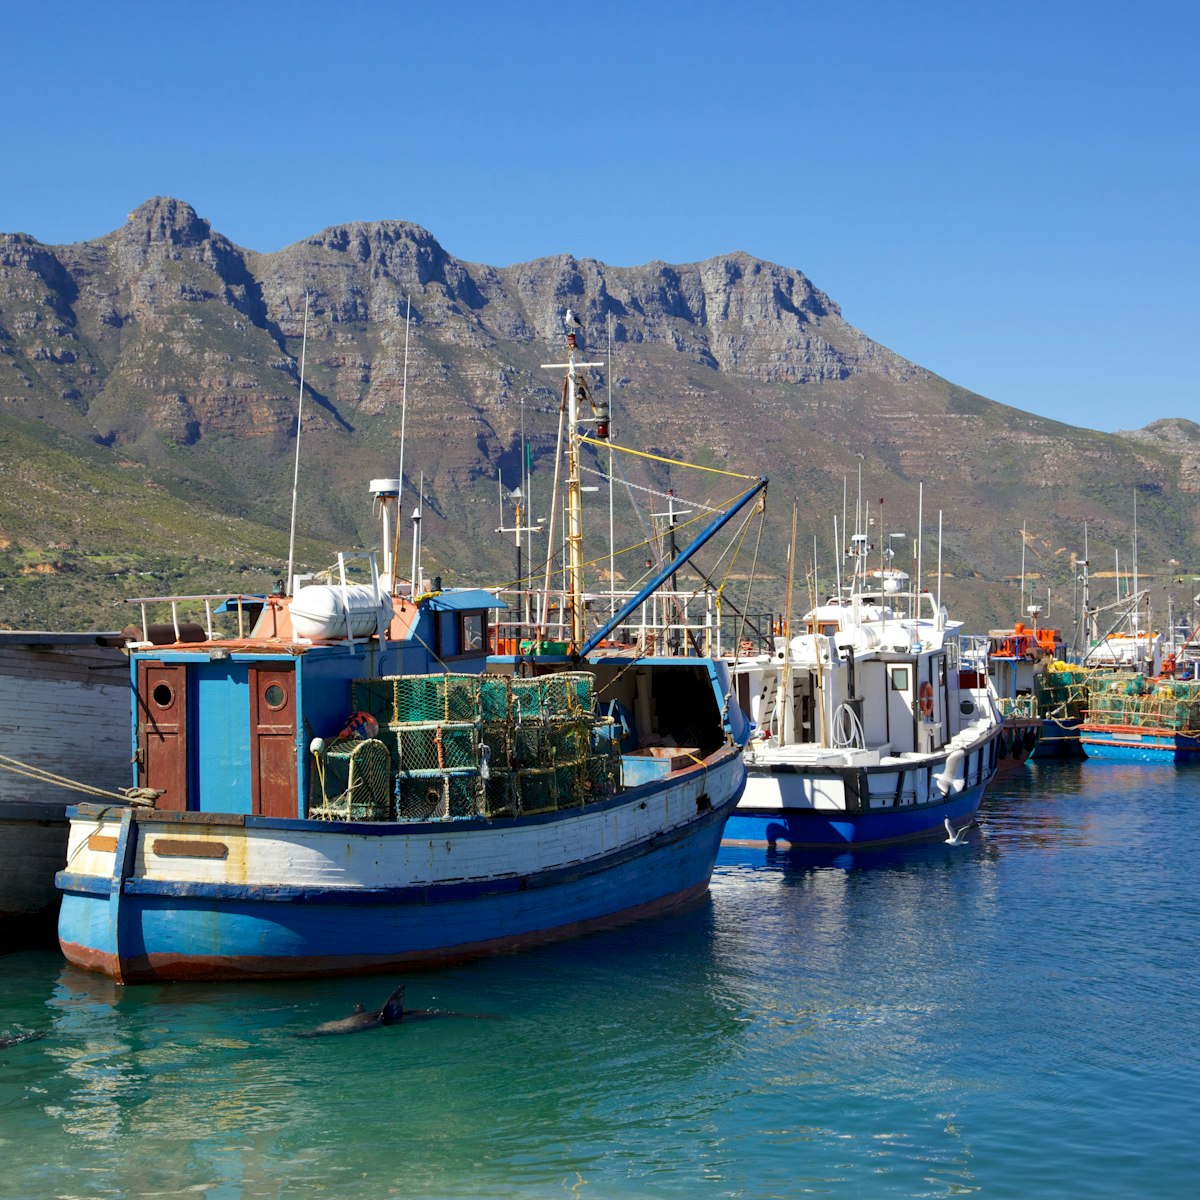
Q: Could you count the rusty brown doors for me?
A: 2